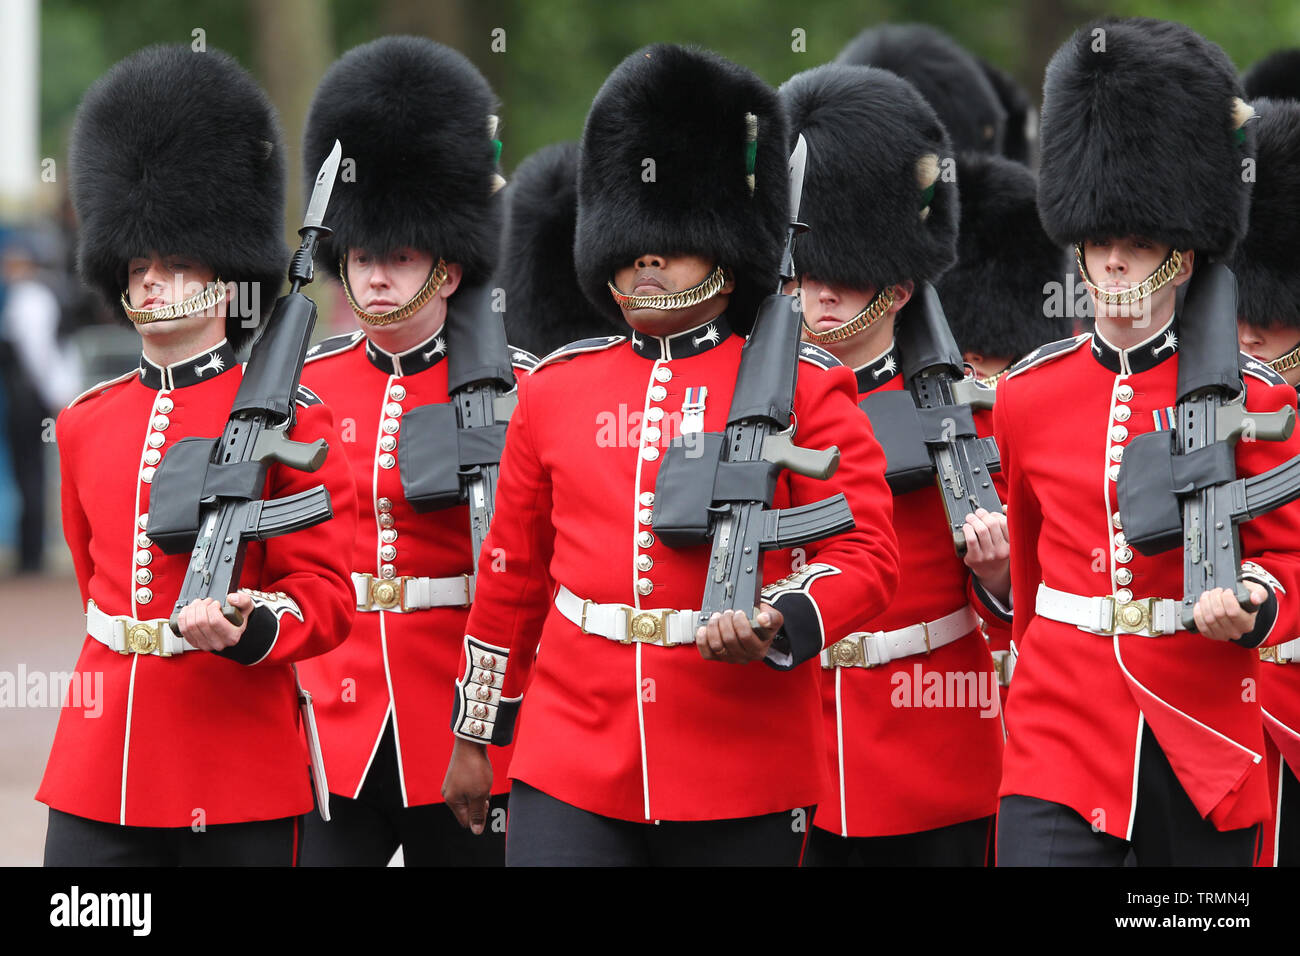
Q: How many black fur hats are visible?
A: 11